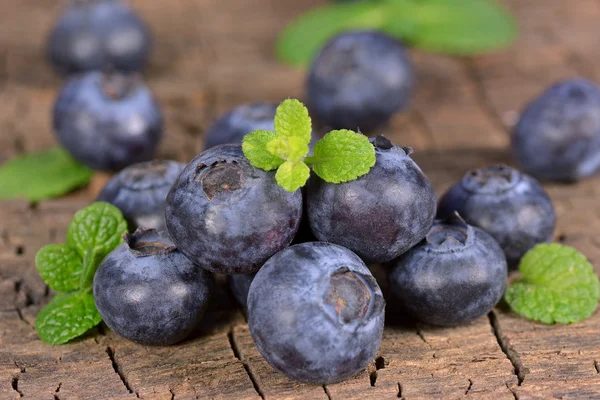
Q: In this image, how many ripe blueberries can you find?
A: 13